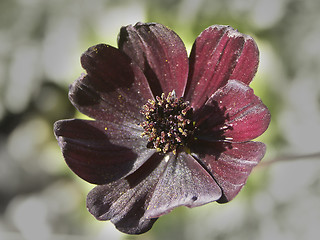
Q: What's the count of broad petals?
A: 8